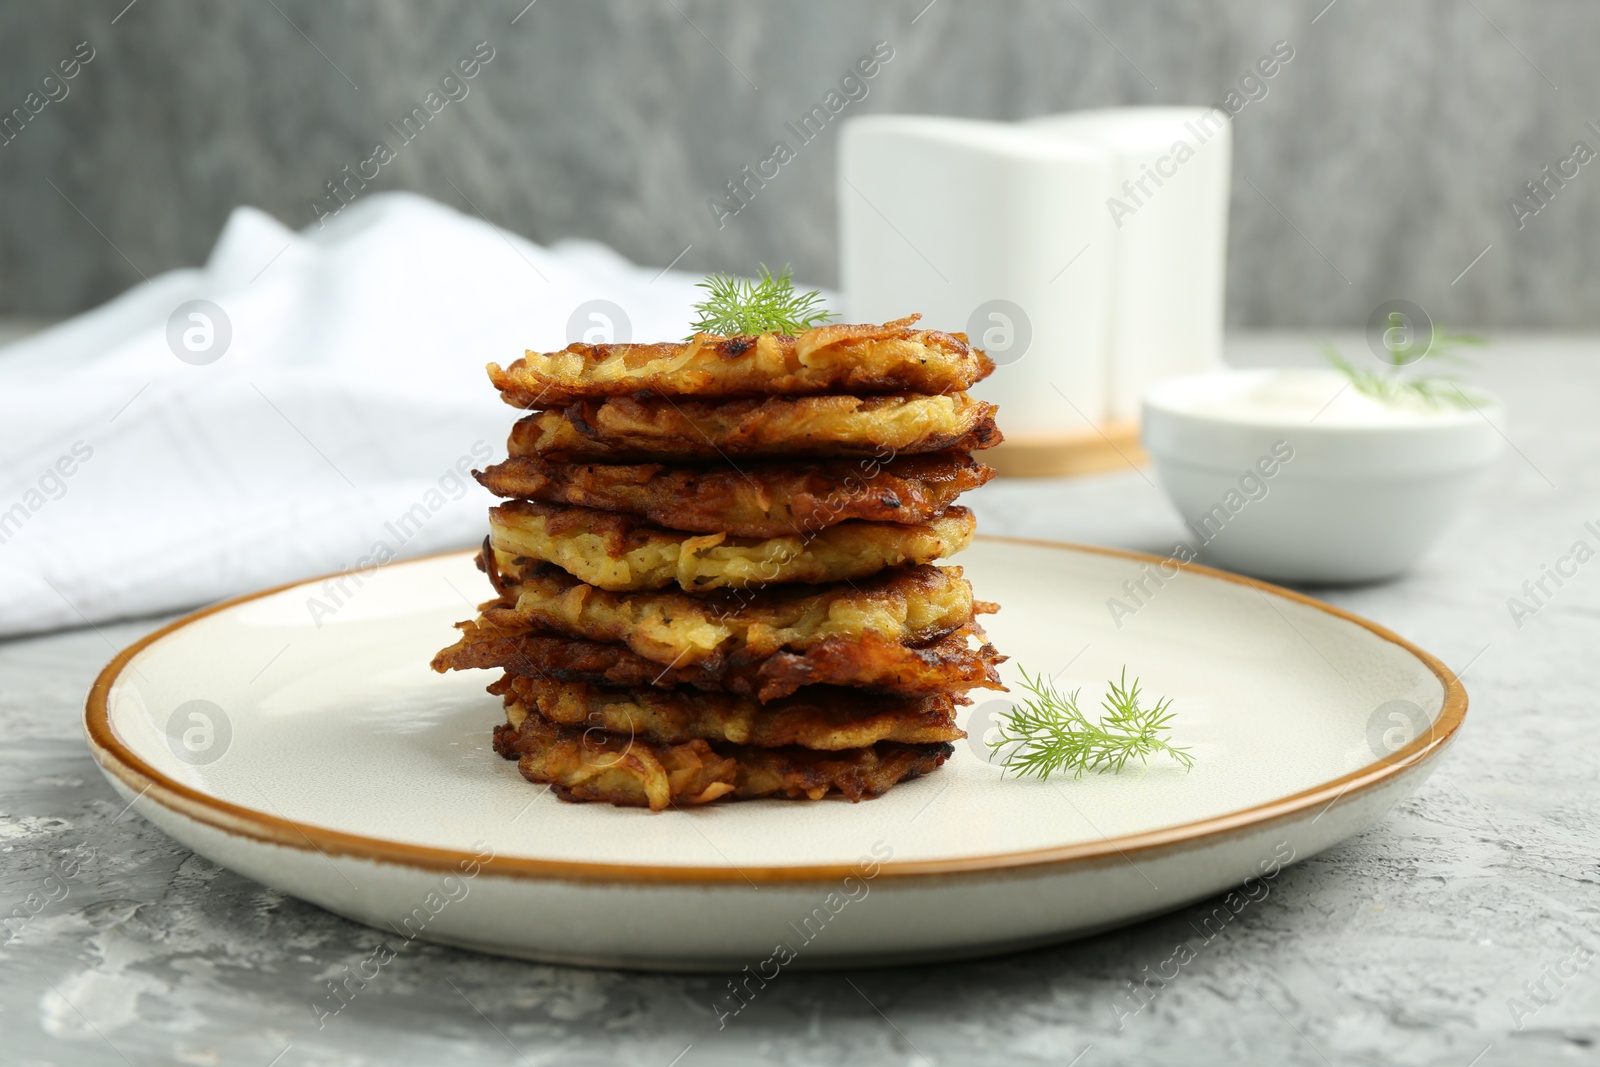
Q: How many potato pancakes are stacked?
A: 8